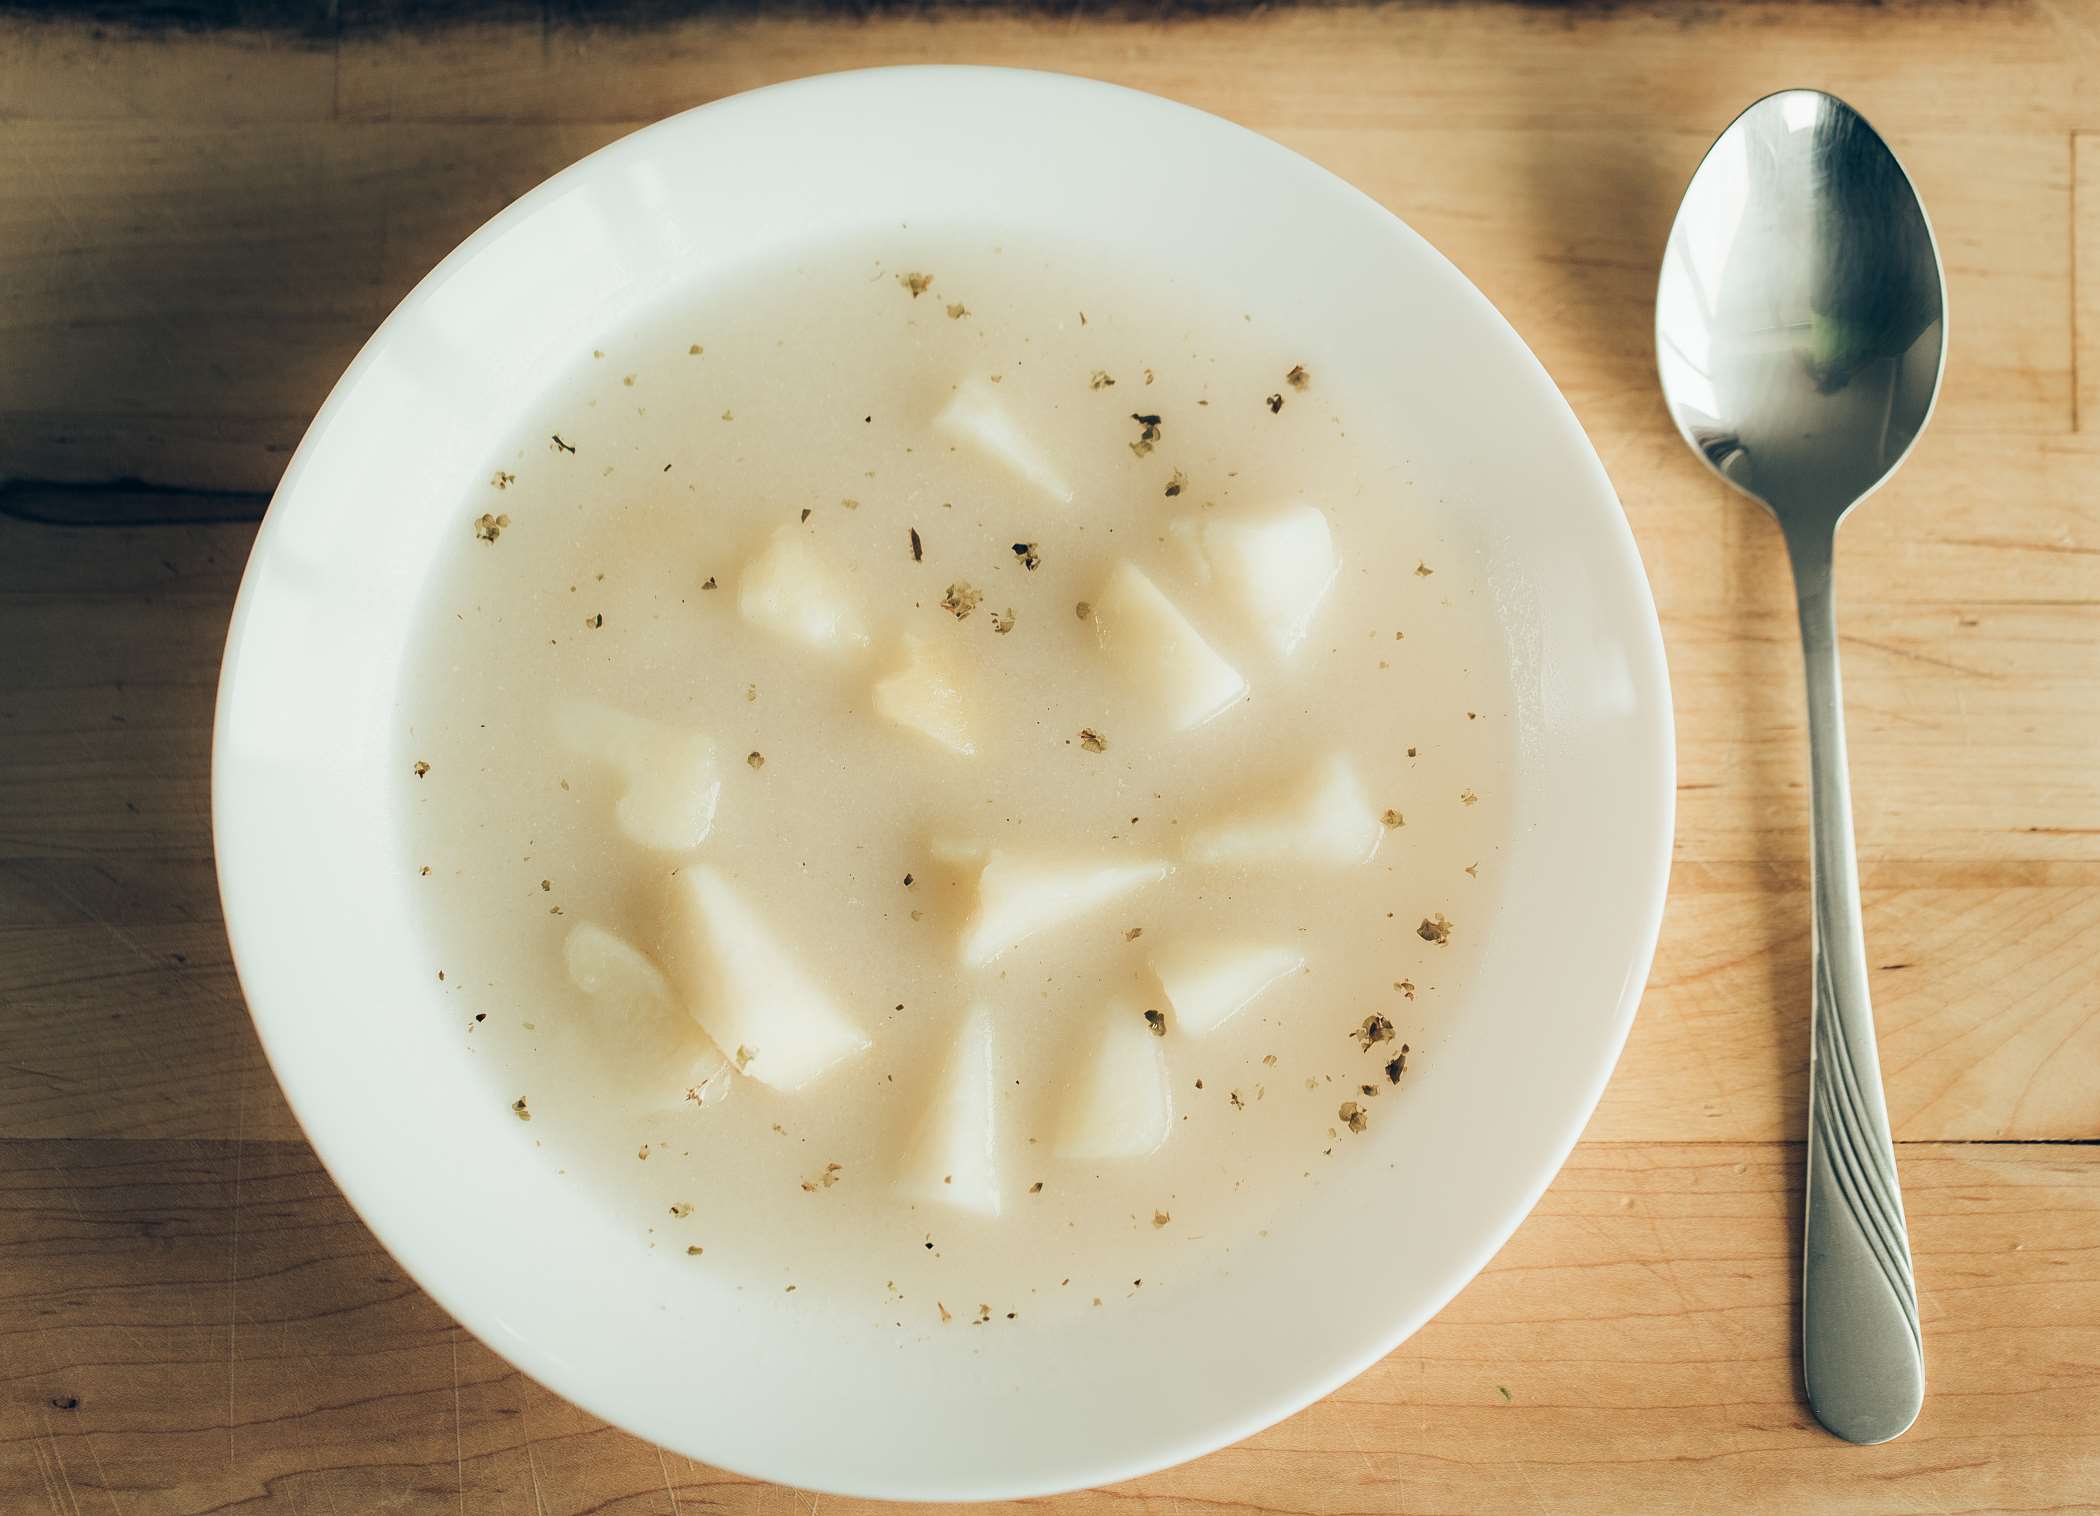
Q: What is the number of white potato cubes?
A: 13